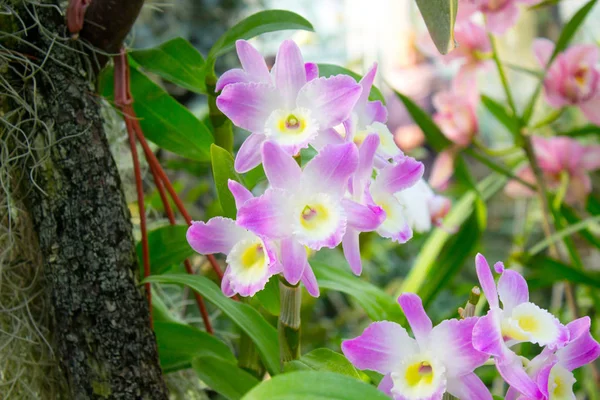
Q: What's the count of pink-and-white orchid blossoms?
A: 8